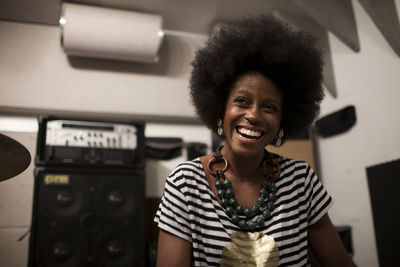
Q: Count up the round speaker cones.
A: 4